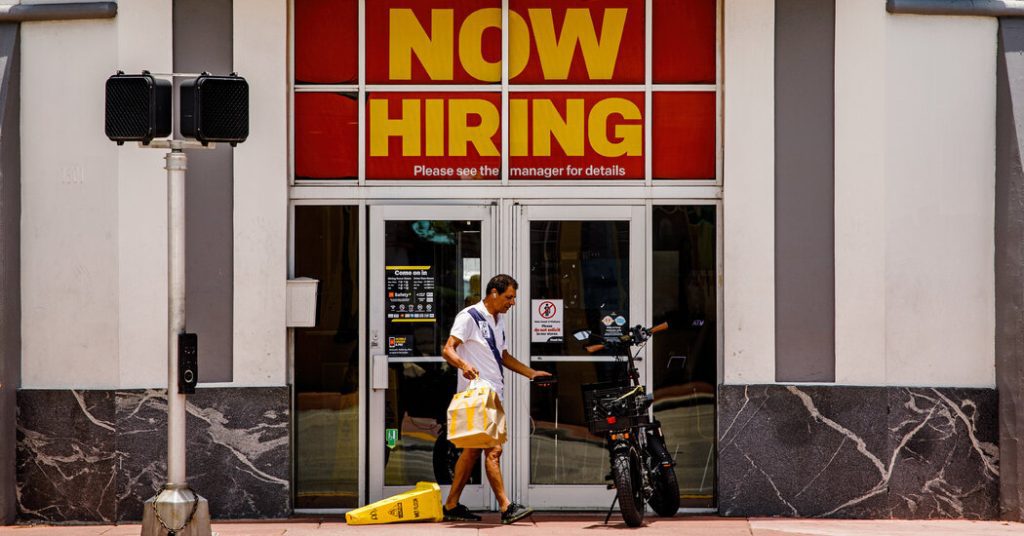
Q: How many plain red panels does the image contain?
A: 4